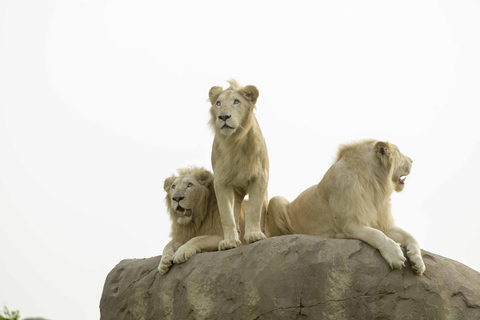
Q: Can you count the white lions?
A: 3